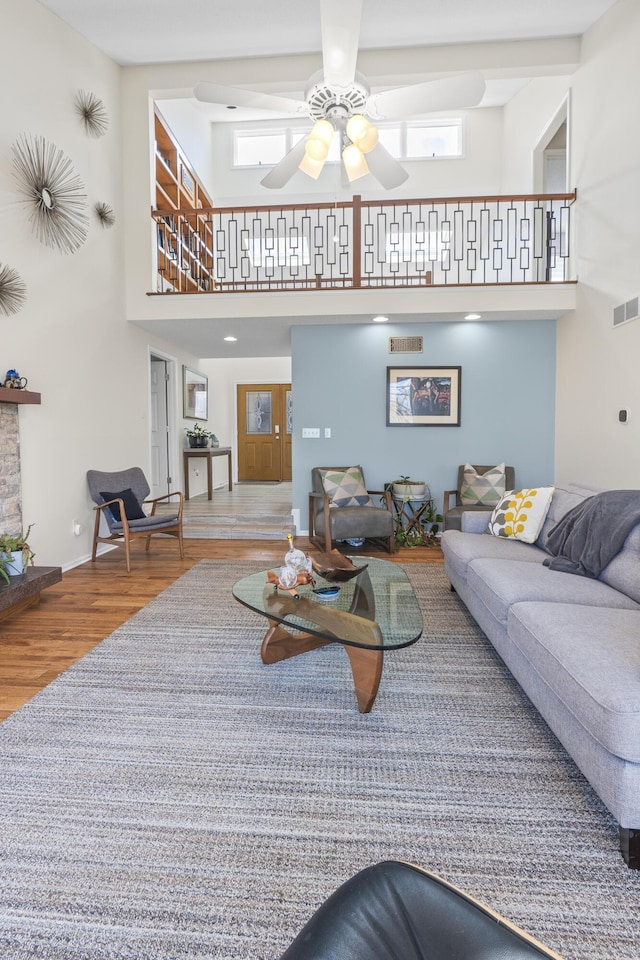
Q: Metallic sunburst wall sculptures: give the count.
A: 4